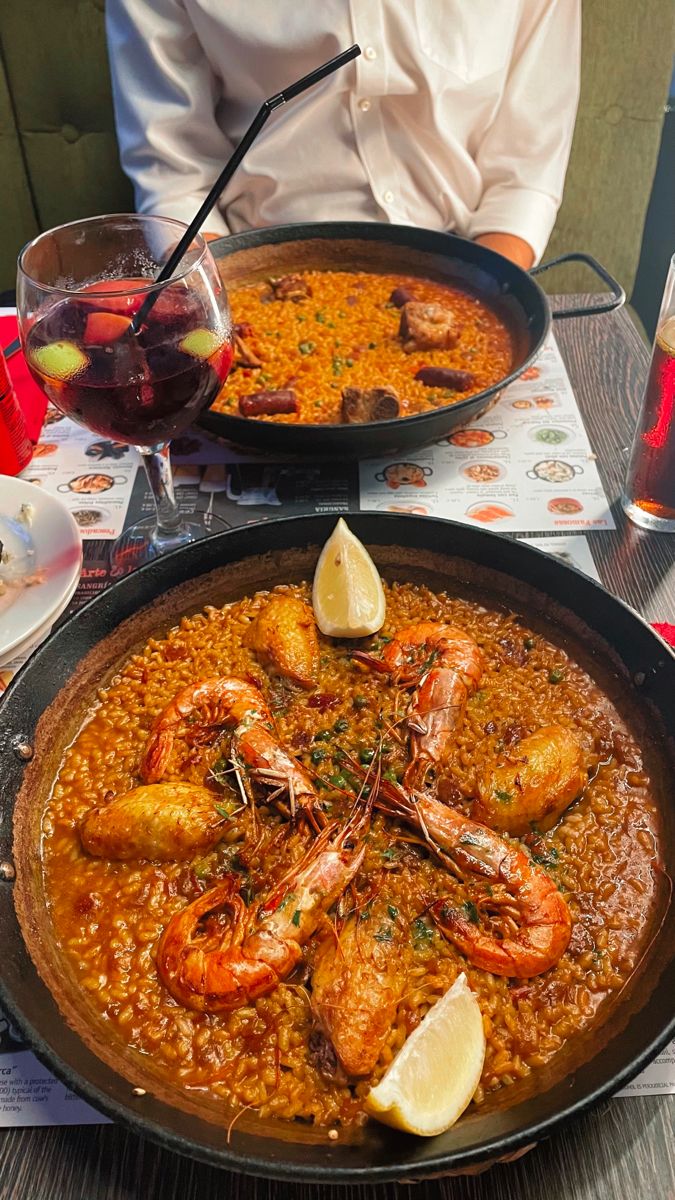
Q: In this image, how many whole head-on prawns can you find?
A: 4